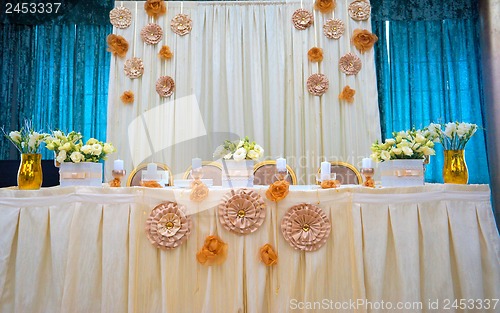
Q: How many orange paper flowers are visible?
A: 12